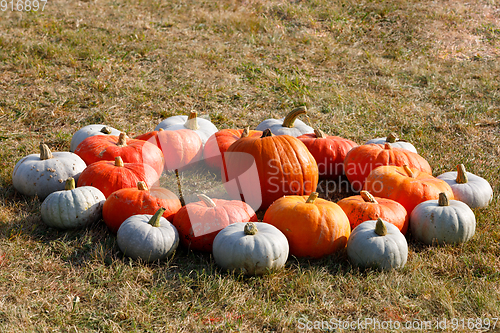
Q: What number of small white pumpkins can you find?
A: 11